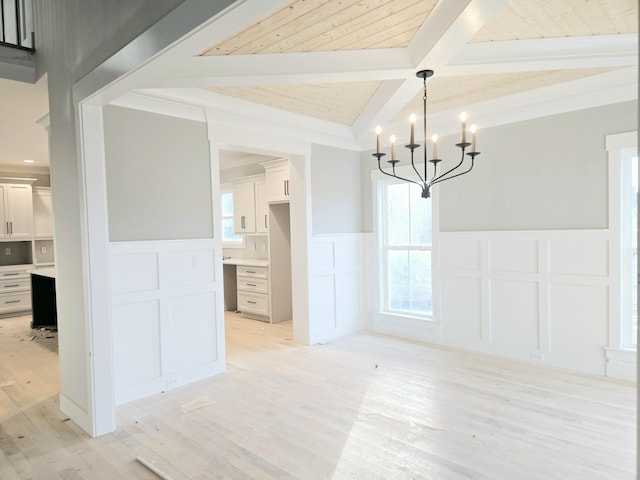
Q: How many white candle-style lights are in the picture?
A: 6